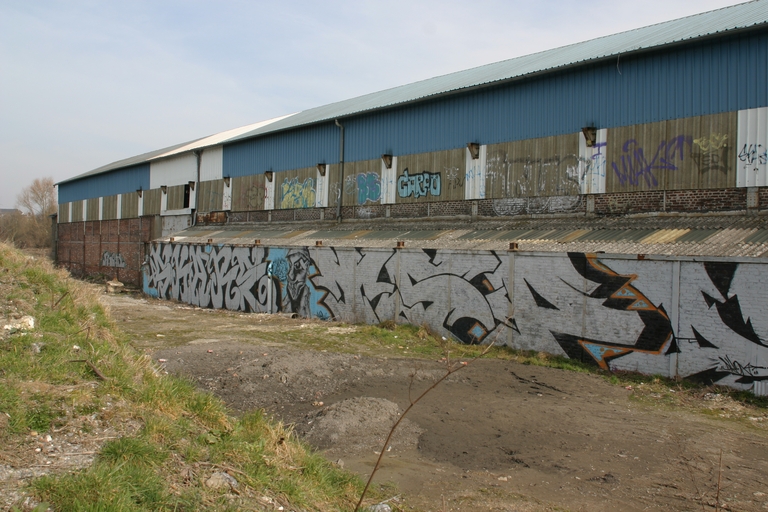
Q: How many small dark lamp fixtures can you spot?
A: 9